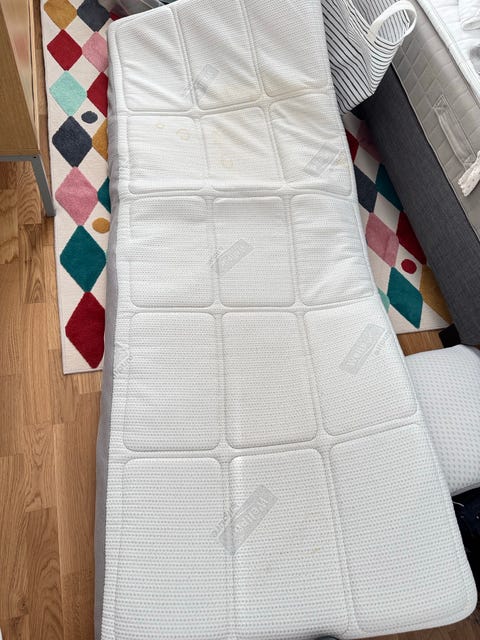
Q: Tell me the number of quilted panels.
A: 15